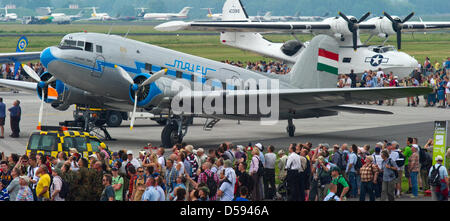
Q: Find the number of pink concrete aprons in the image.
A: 0